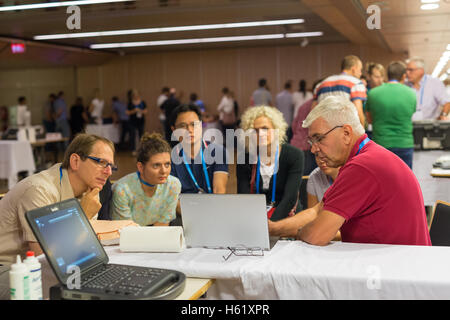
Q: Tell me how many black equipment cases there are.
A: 1